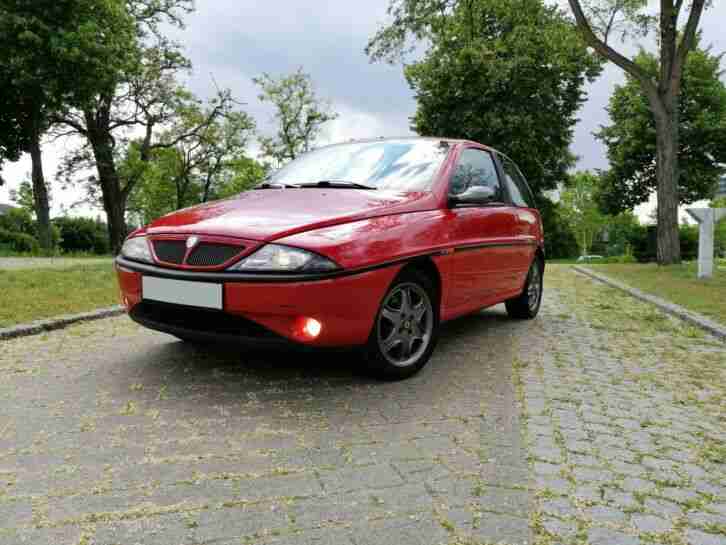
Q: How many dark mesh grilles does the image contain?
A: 2